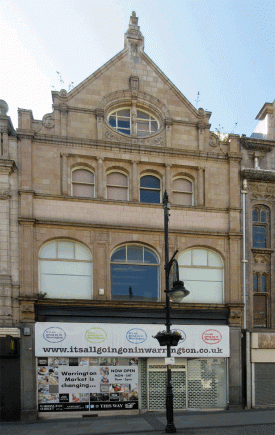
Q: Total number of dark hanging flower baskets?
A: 1